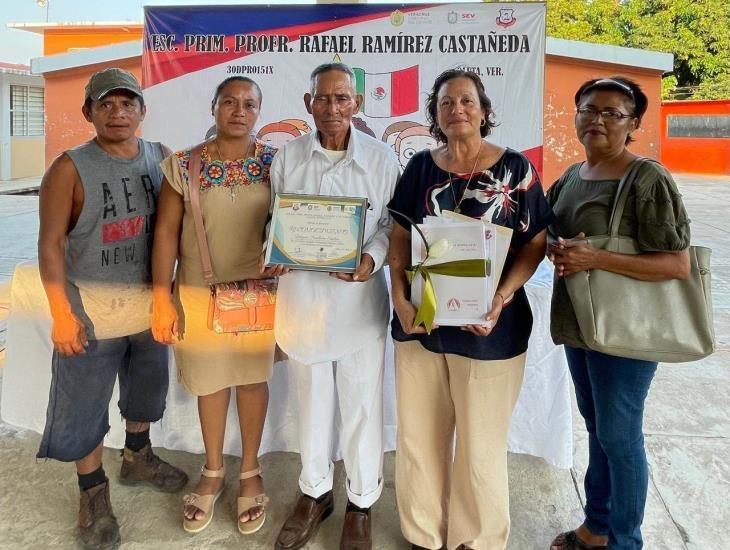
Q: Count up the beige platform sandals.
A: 2